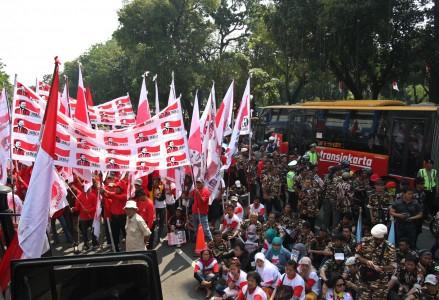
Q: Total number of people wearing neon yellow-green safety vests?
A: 3